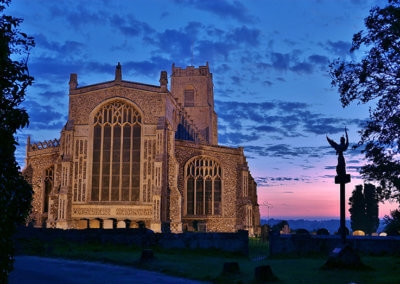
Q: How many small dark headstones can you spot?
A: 3